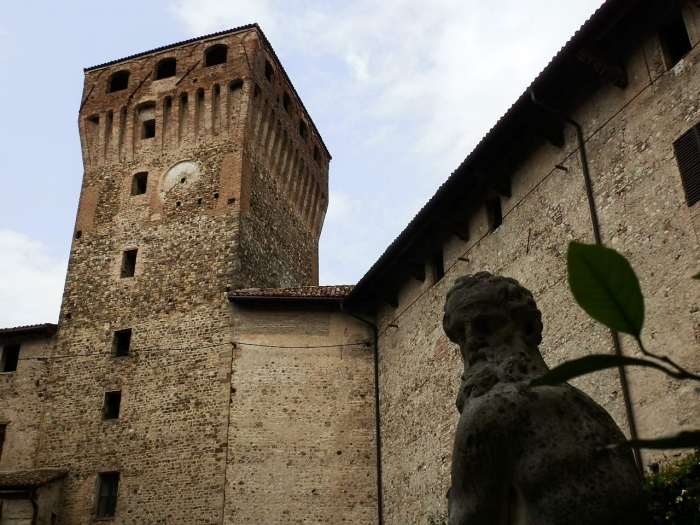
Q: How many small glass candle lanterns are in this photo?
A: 0